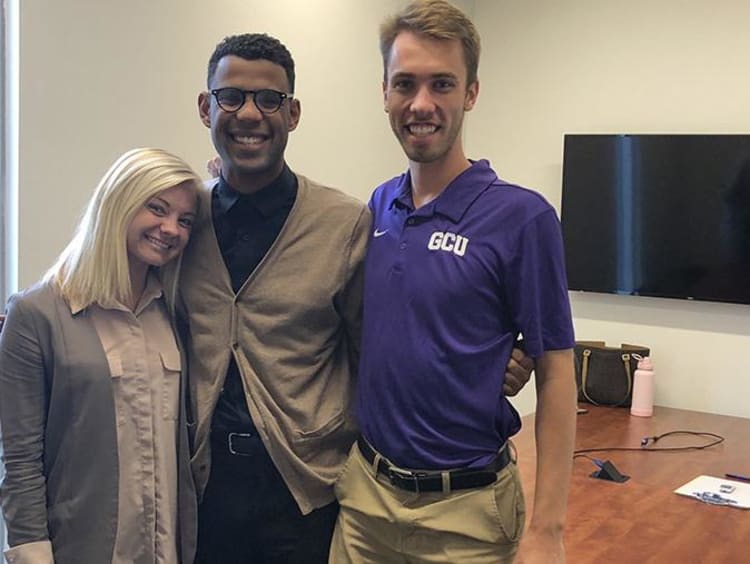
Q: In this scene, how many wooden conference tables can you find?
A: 1